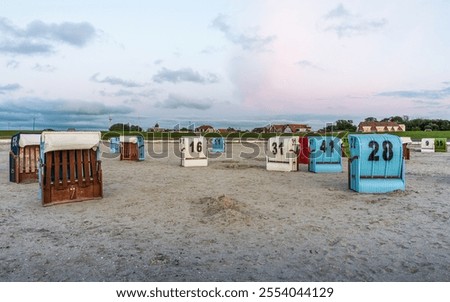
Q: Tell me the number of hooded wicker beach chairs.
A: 14